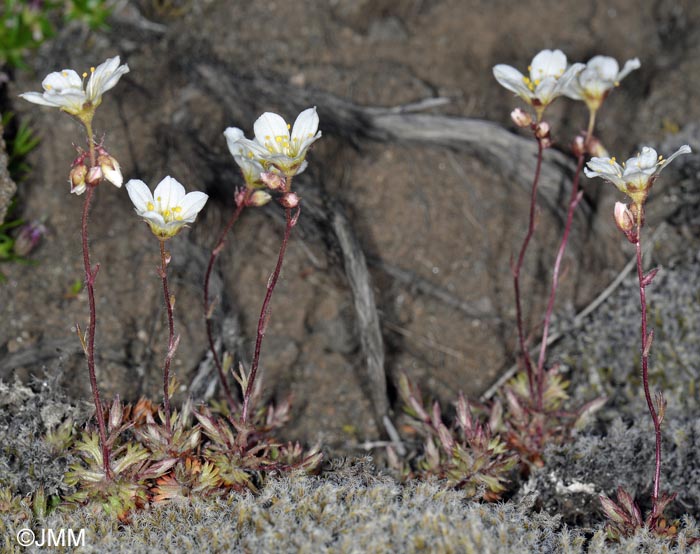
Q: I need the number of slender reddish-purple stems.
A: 7